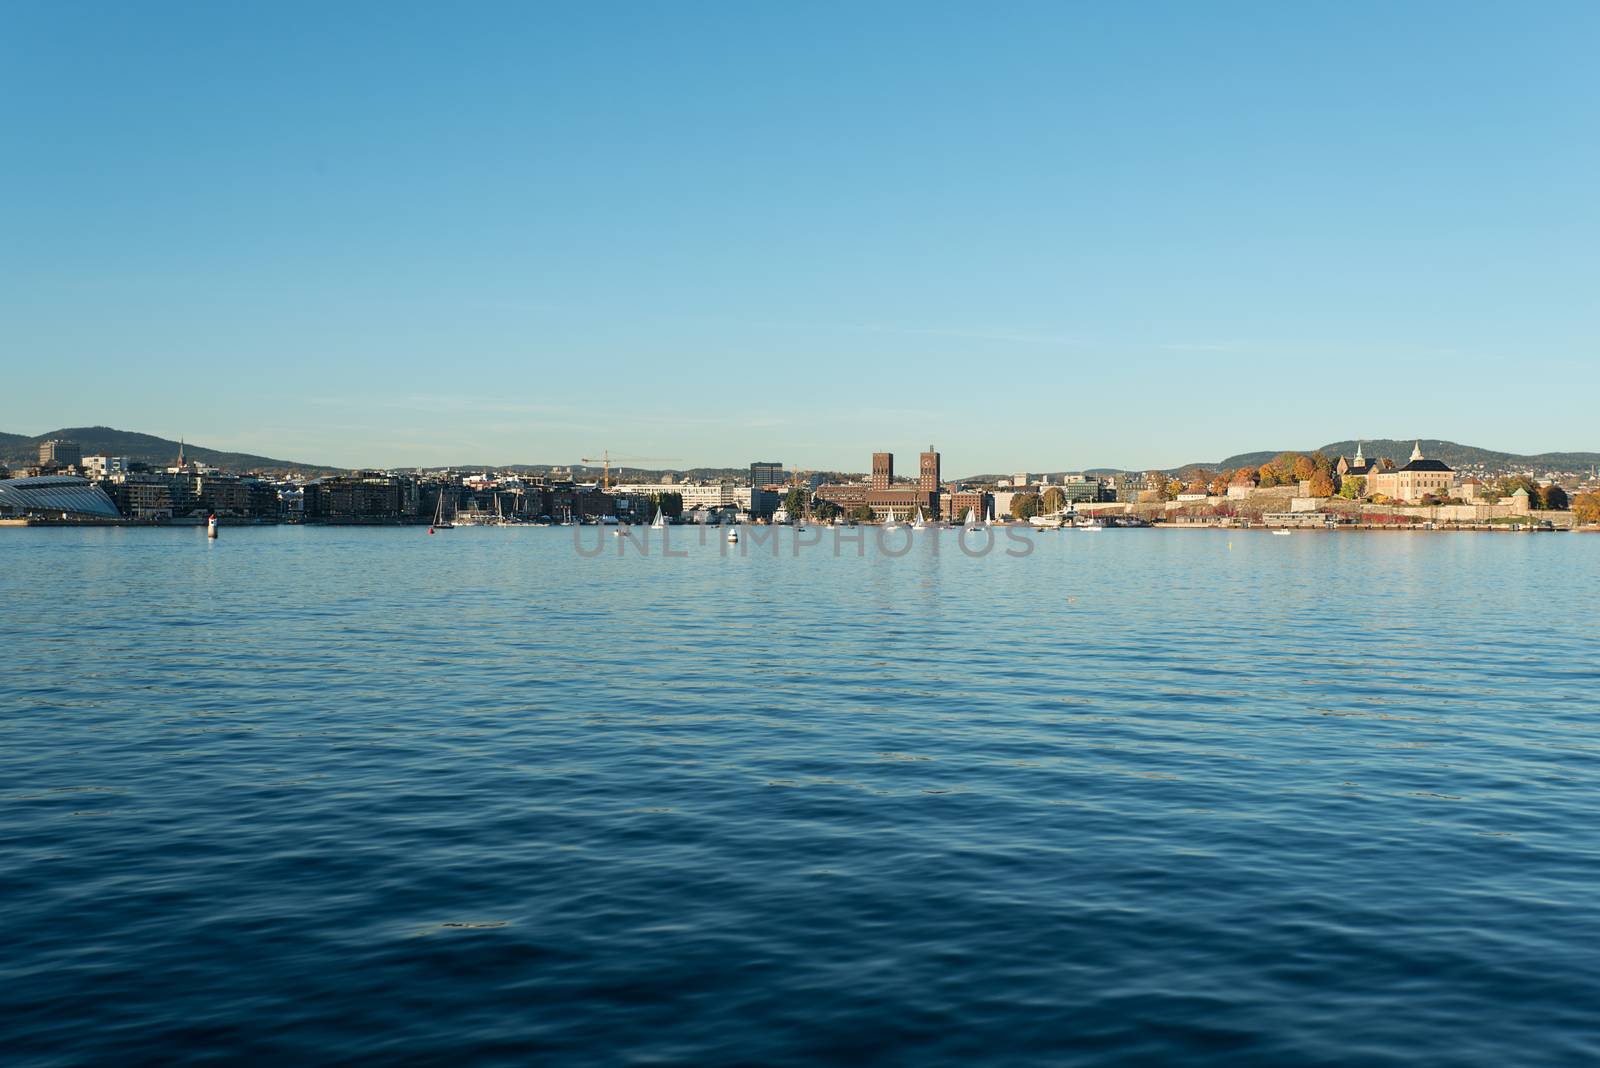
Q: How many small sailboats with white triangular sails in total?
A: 5